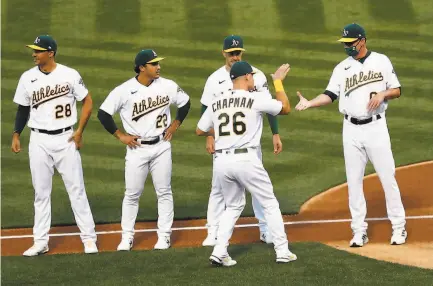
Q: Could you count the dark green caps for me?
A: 5